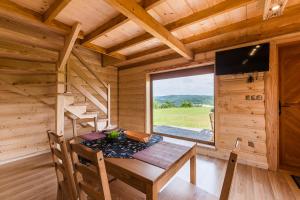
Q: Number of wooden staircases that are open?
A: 1